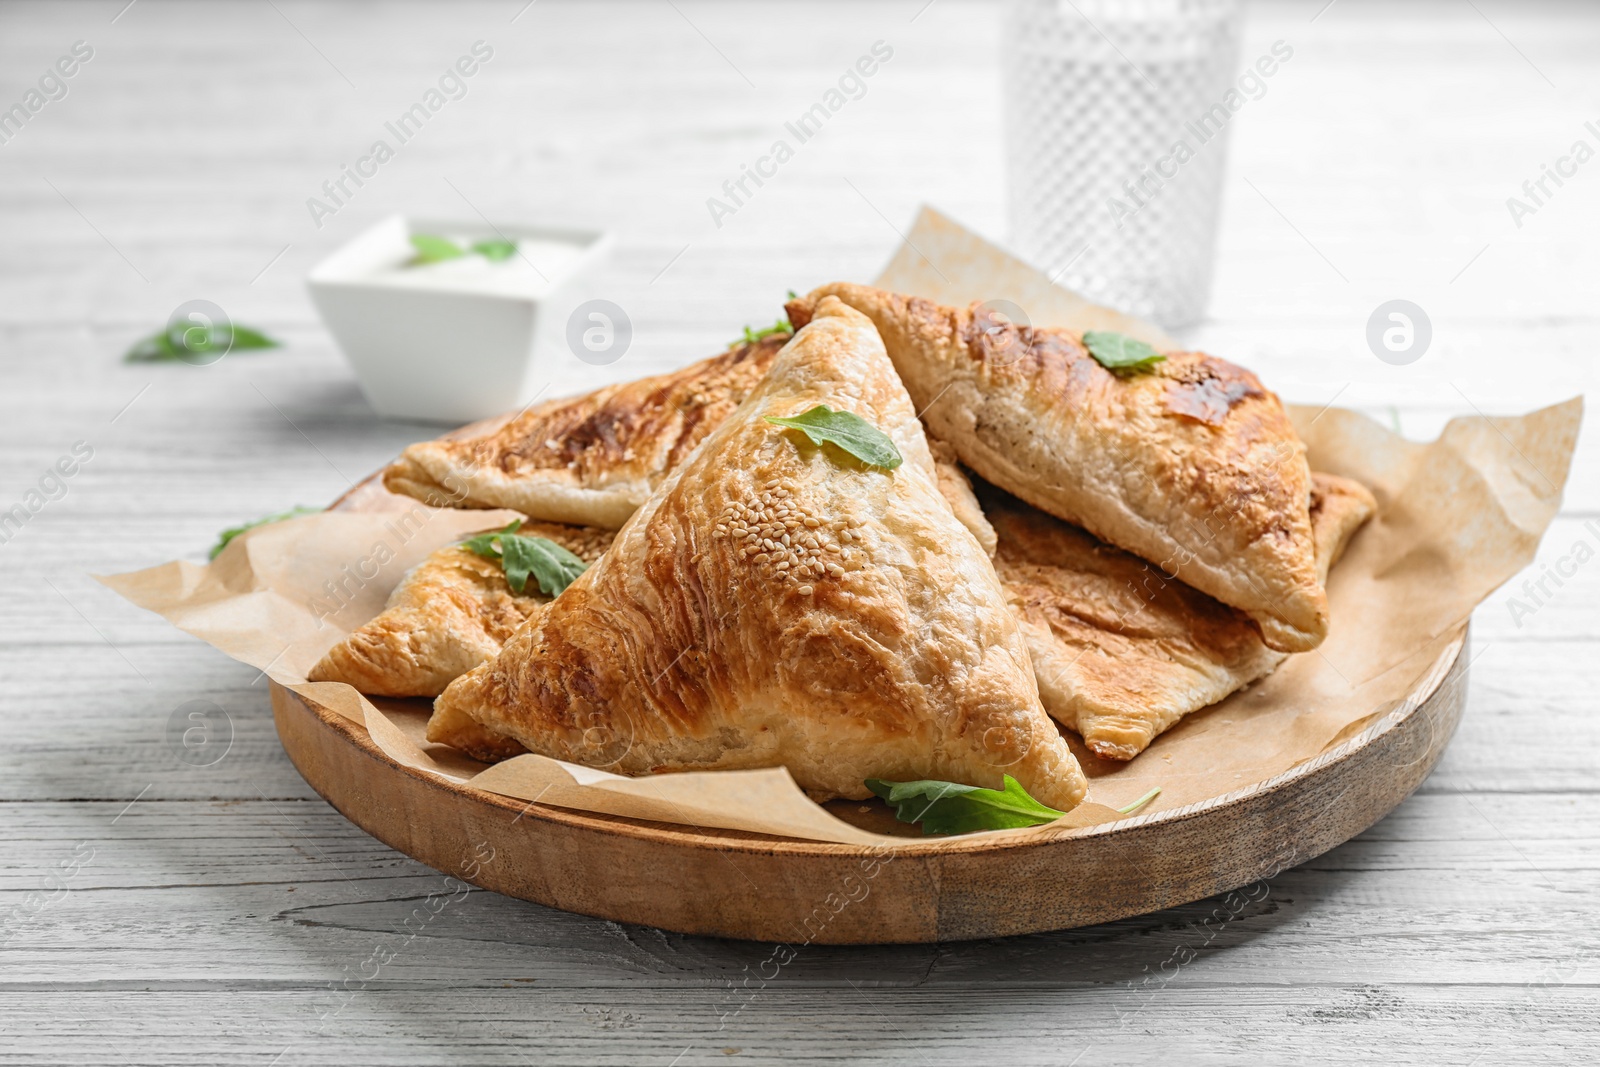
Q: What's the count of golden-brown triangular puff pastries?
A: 5